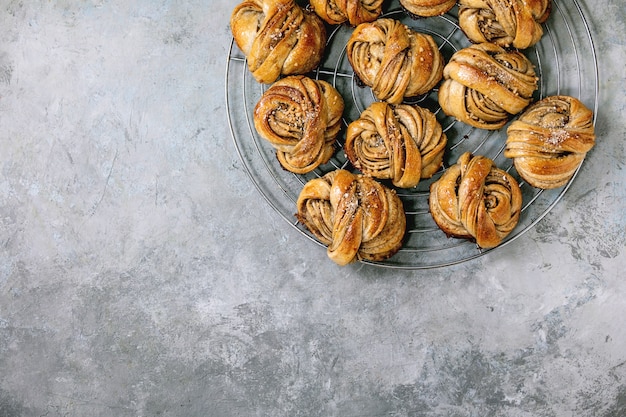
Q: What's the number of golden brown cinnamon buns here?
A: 11